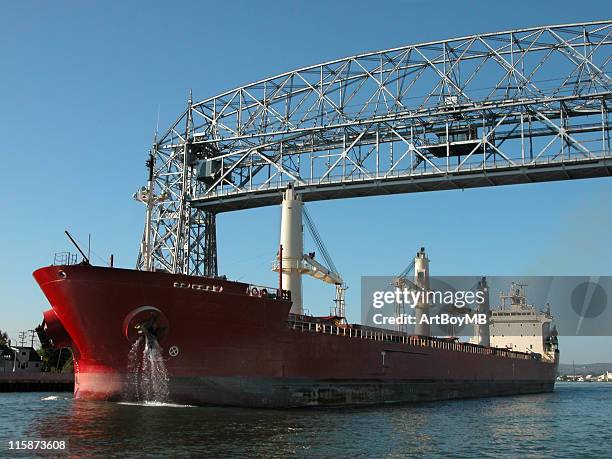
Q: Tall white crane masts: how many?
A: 3